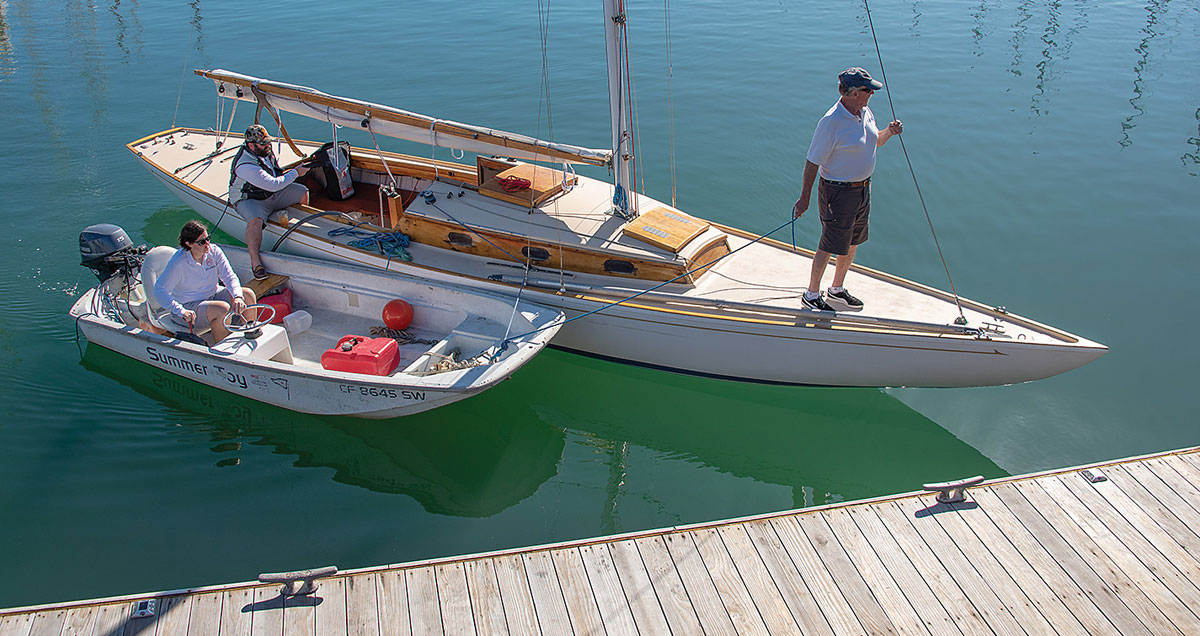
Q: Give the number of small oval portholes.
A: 3